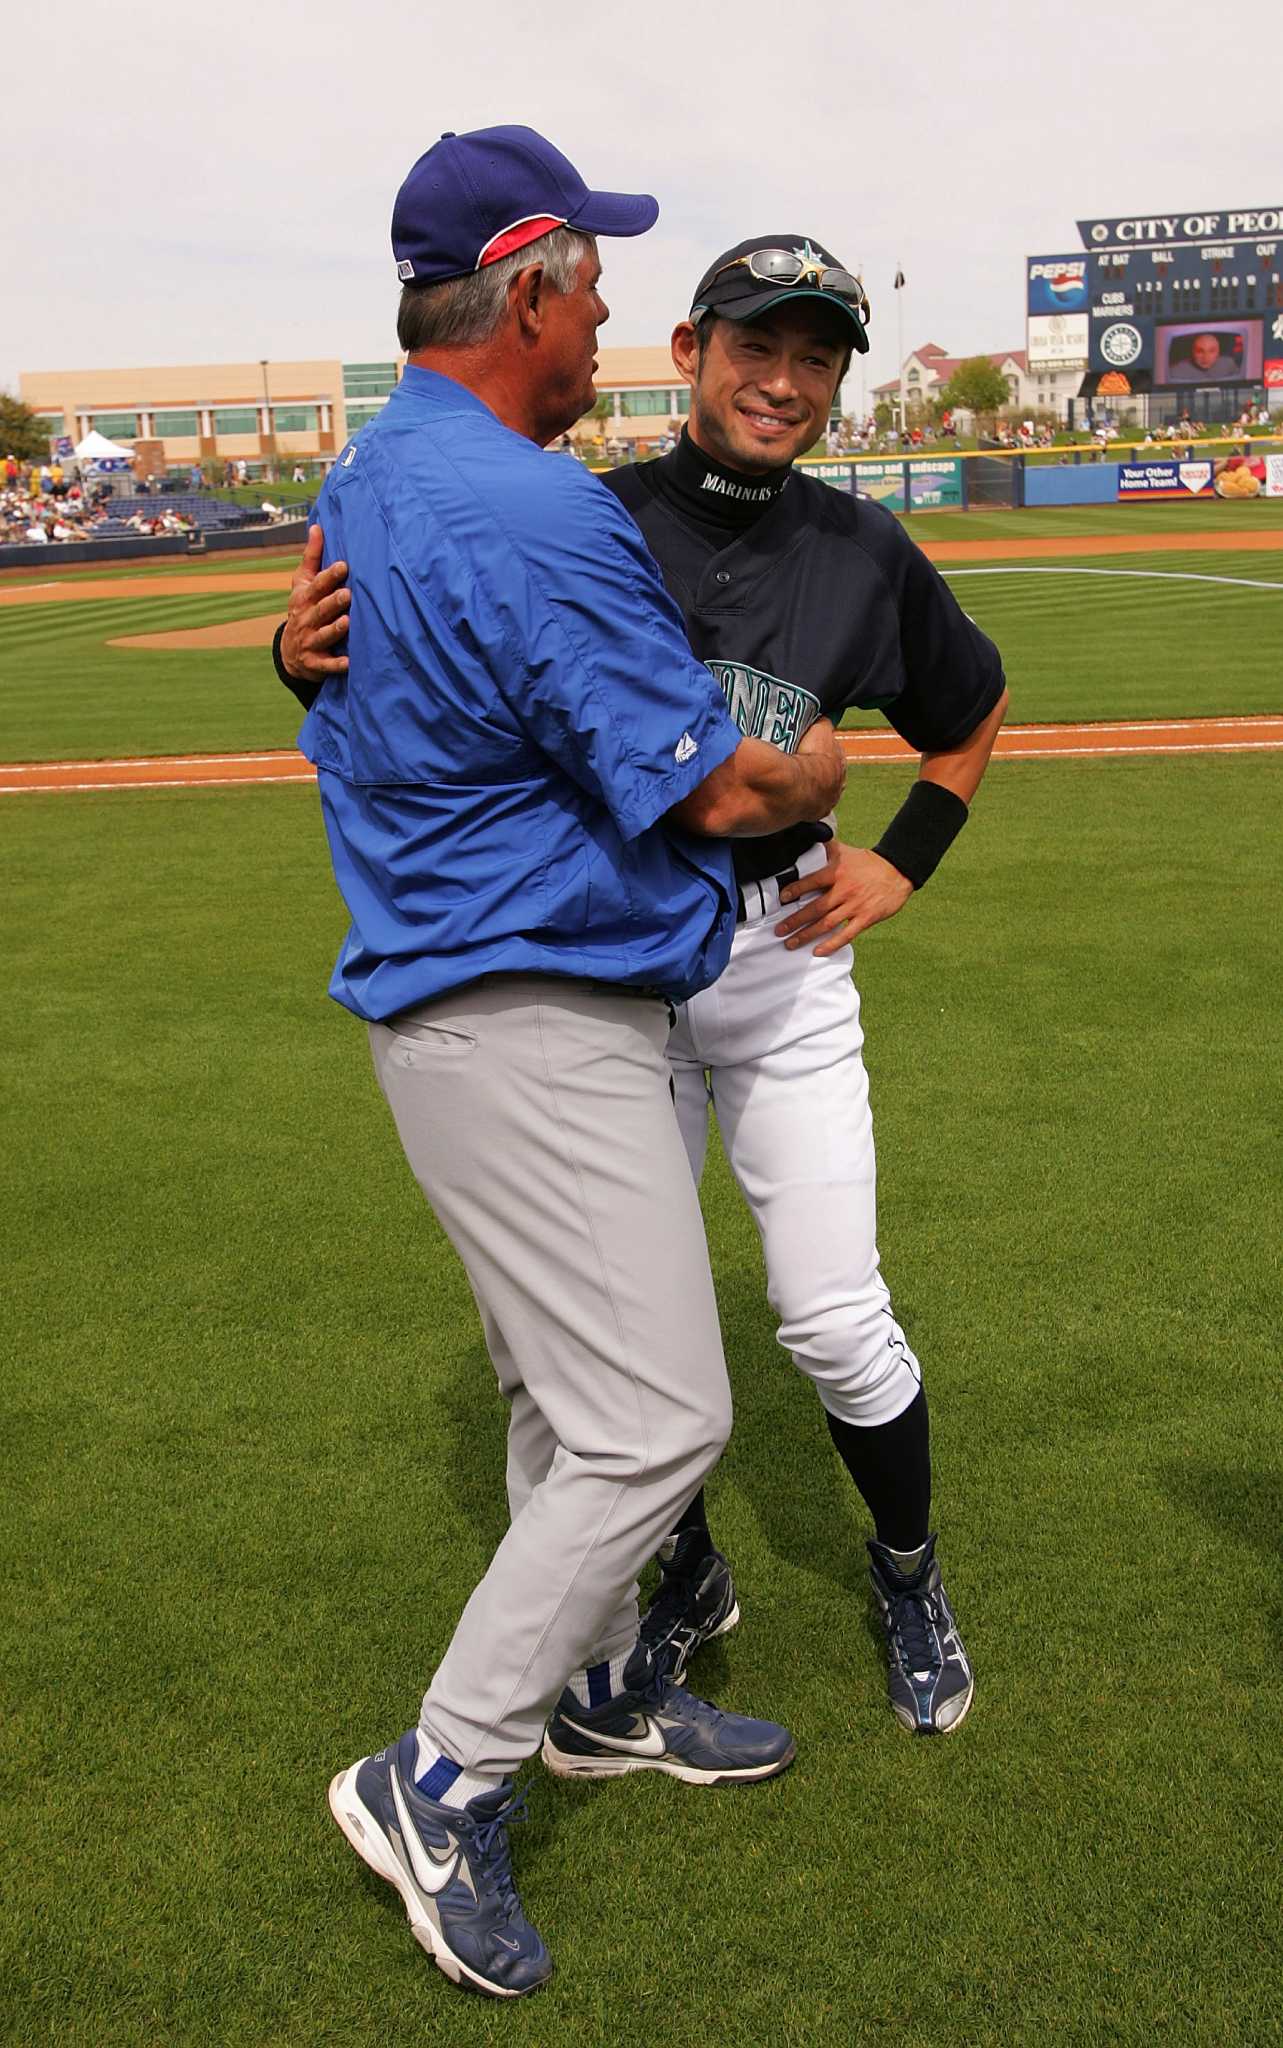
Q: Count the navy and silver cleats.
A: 2